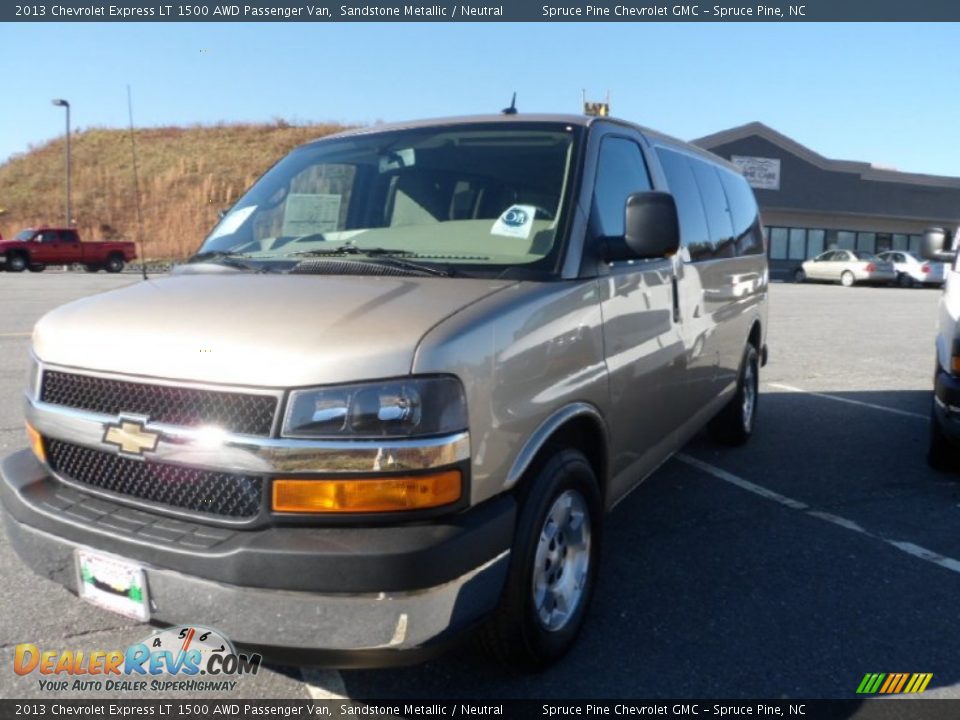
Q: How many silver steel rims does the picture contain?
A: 2